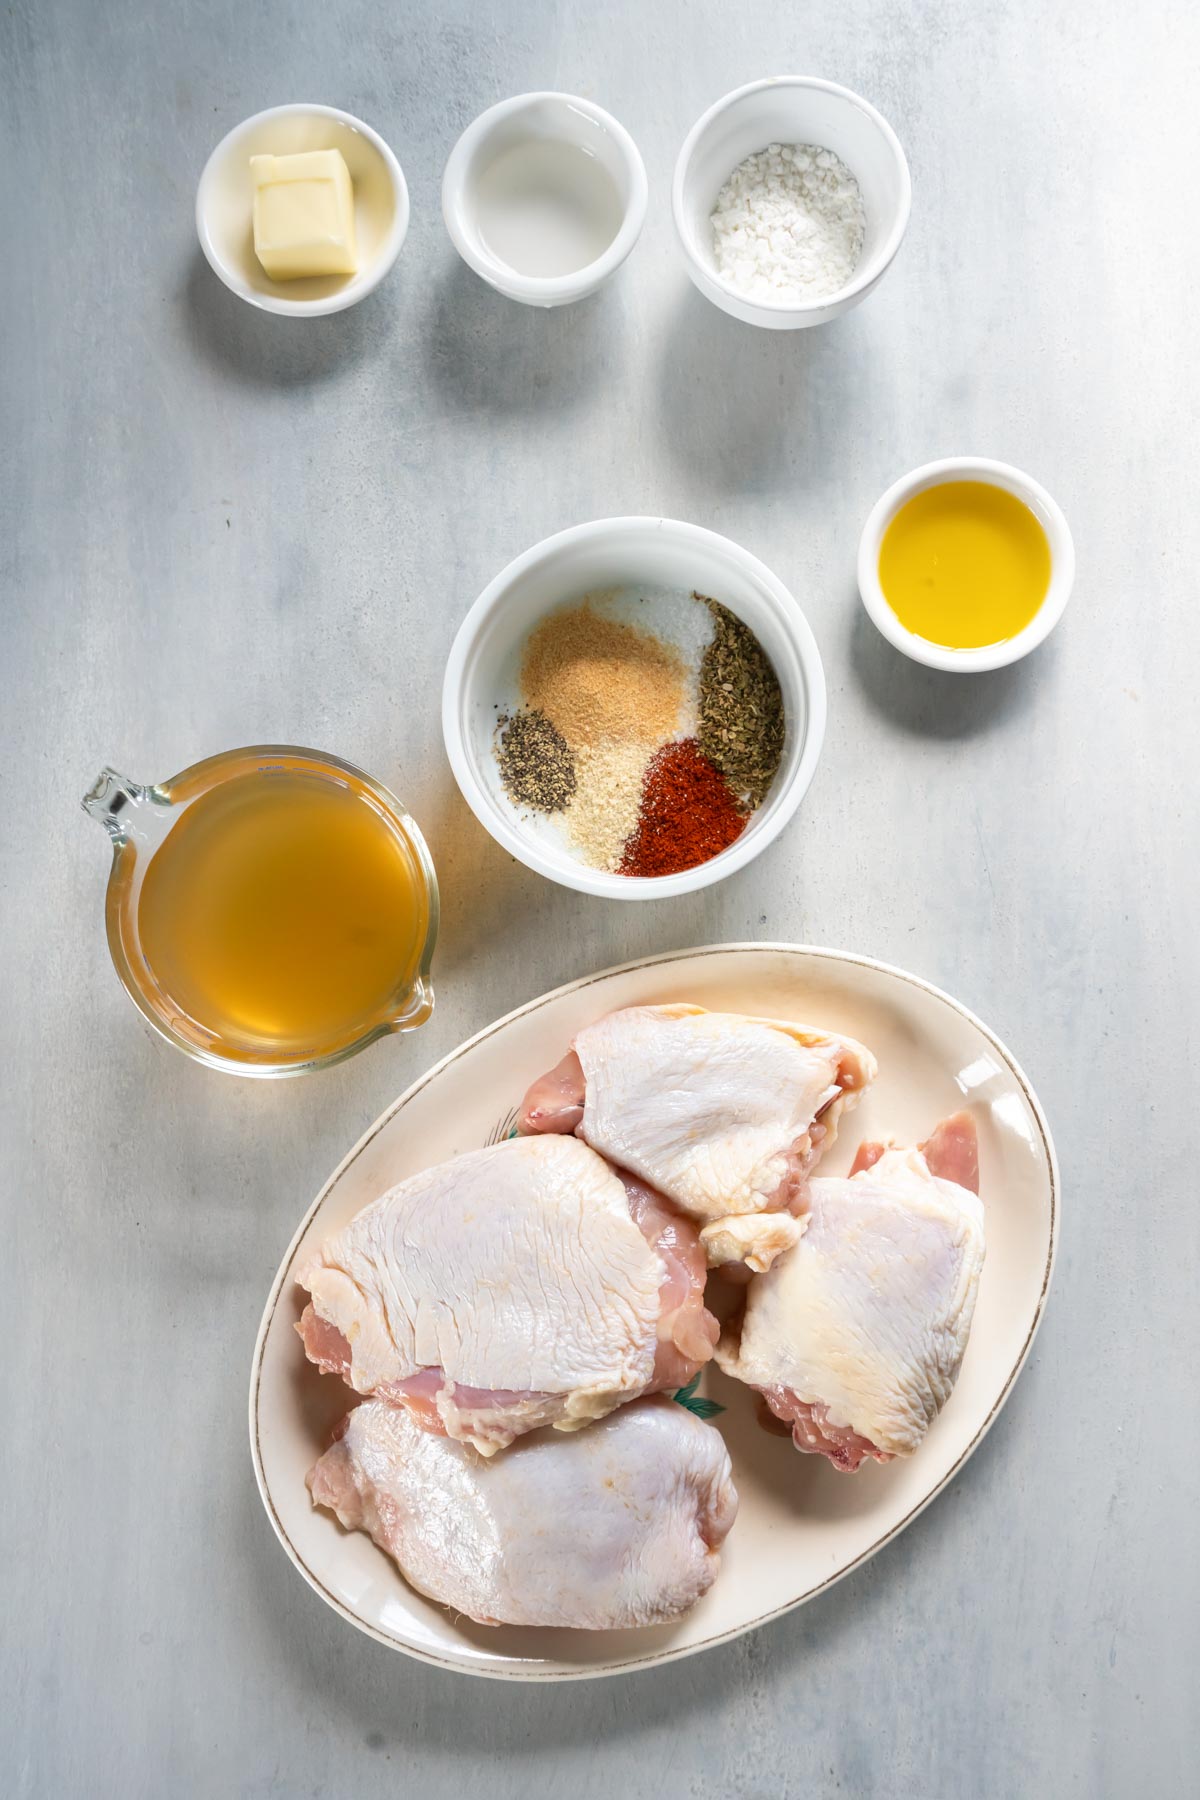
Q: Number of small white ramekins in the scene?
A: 4